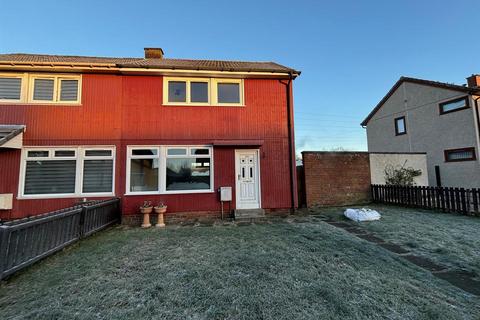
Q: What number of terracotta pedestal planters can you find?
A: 2